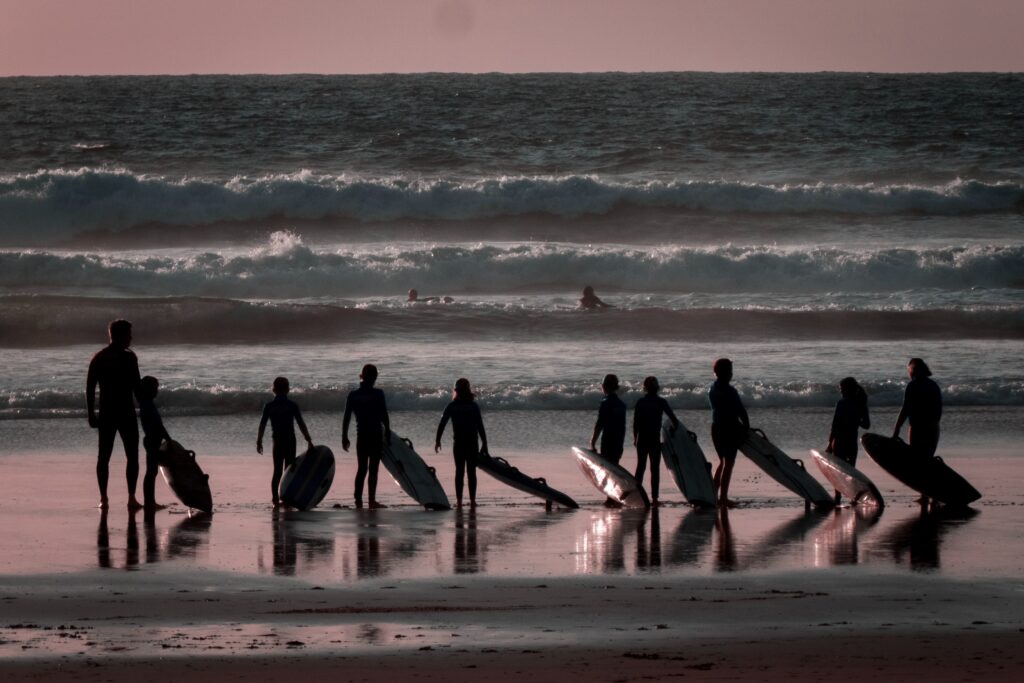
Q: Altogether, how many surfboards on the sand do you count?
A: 9